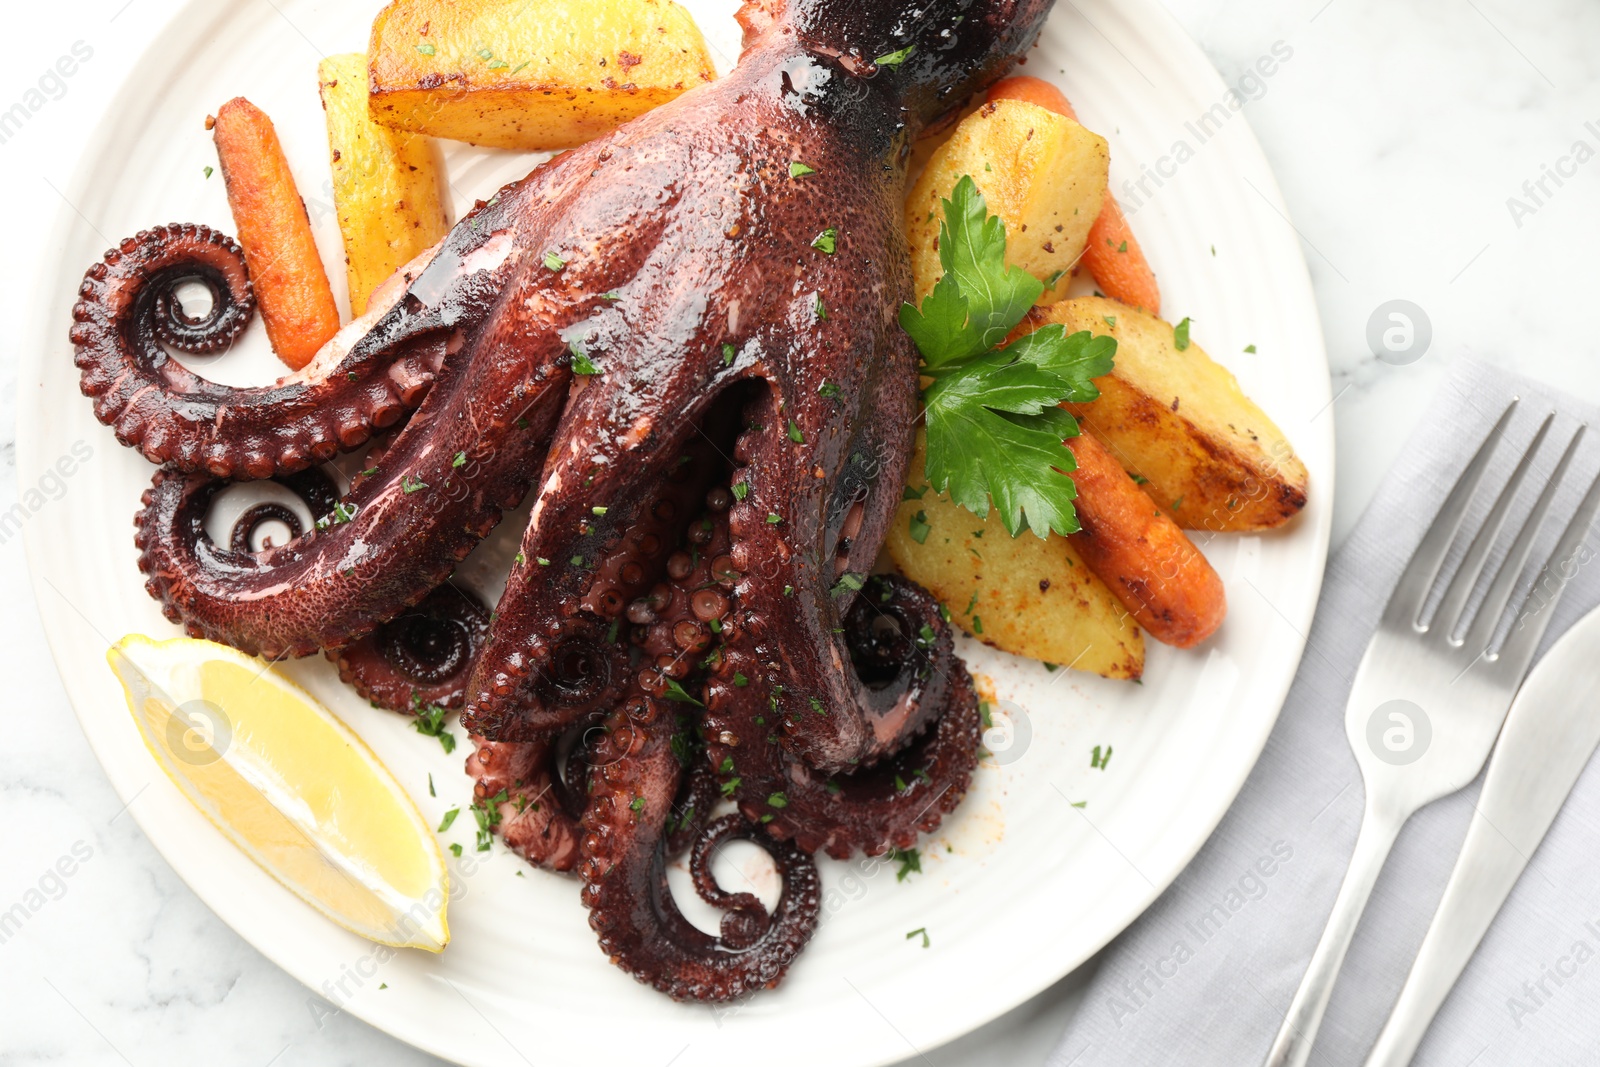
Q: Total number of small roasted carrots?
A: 3